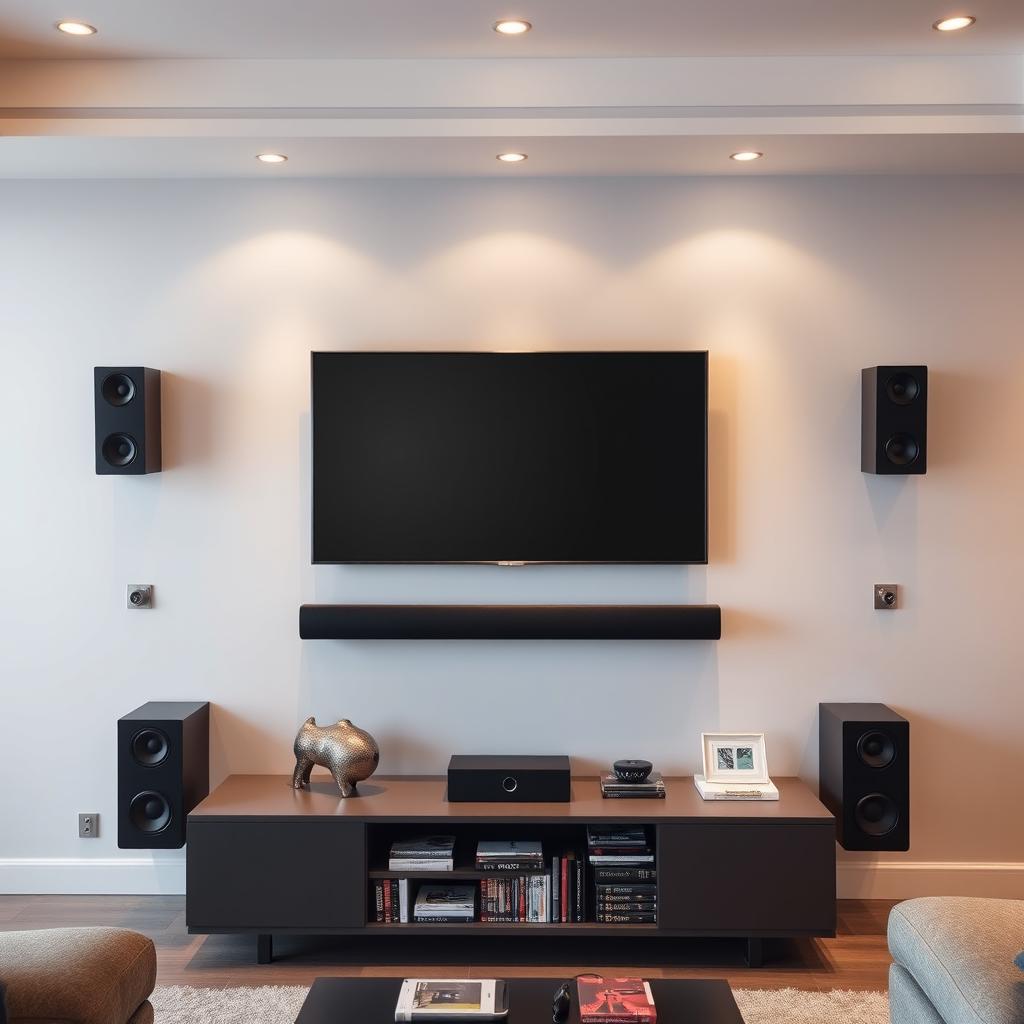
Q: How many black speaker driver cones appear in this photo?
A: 8